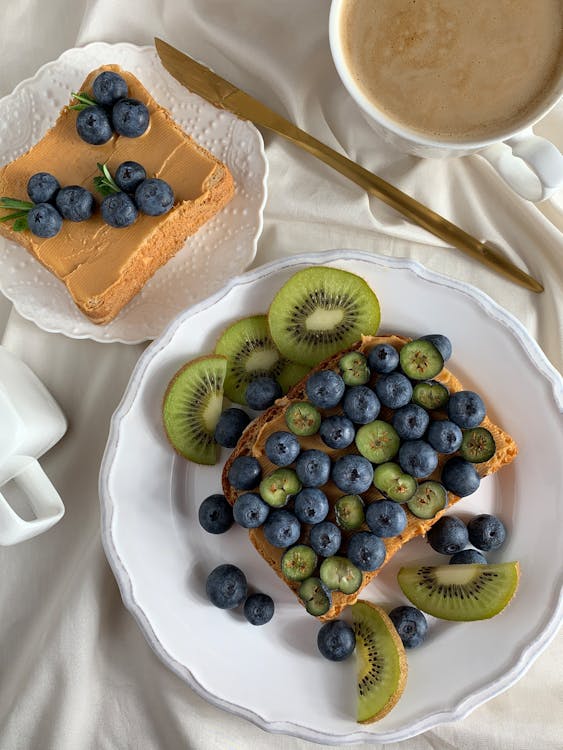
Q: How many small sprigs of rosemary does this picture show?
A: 3